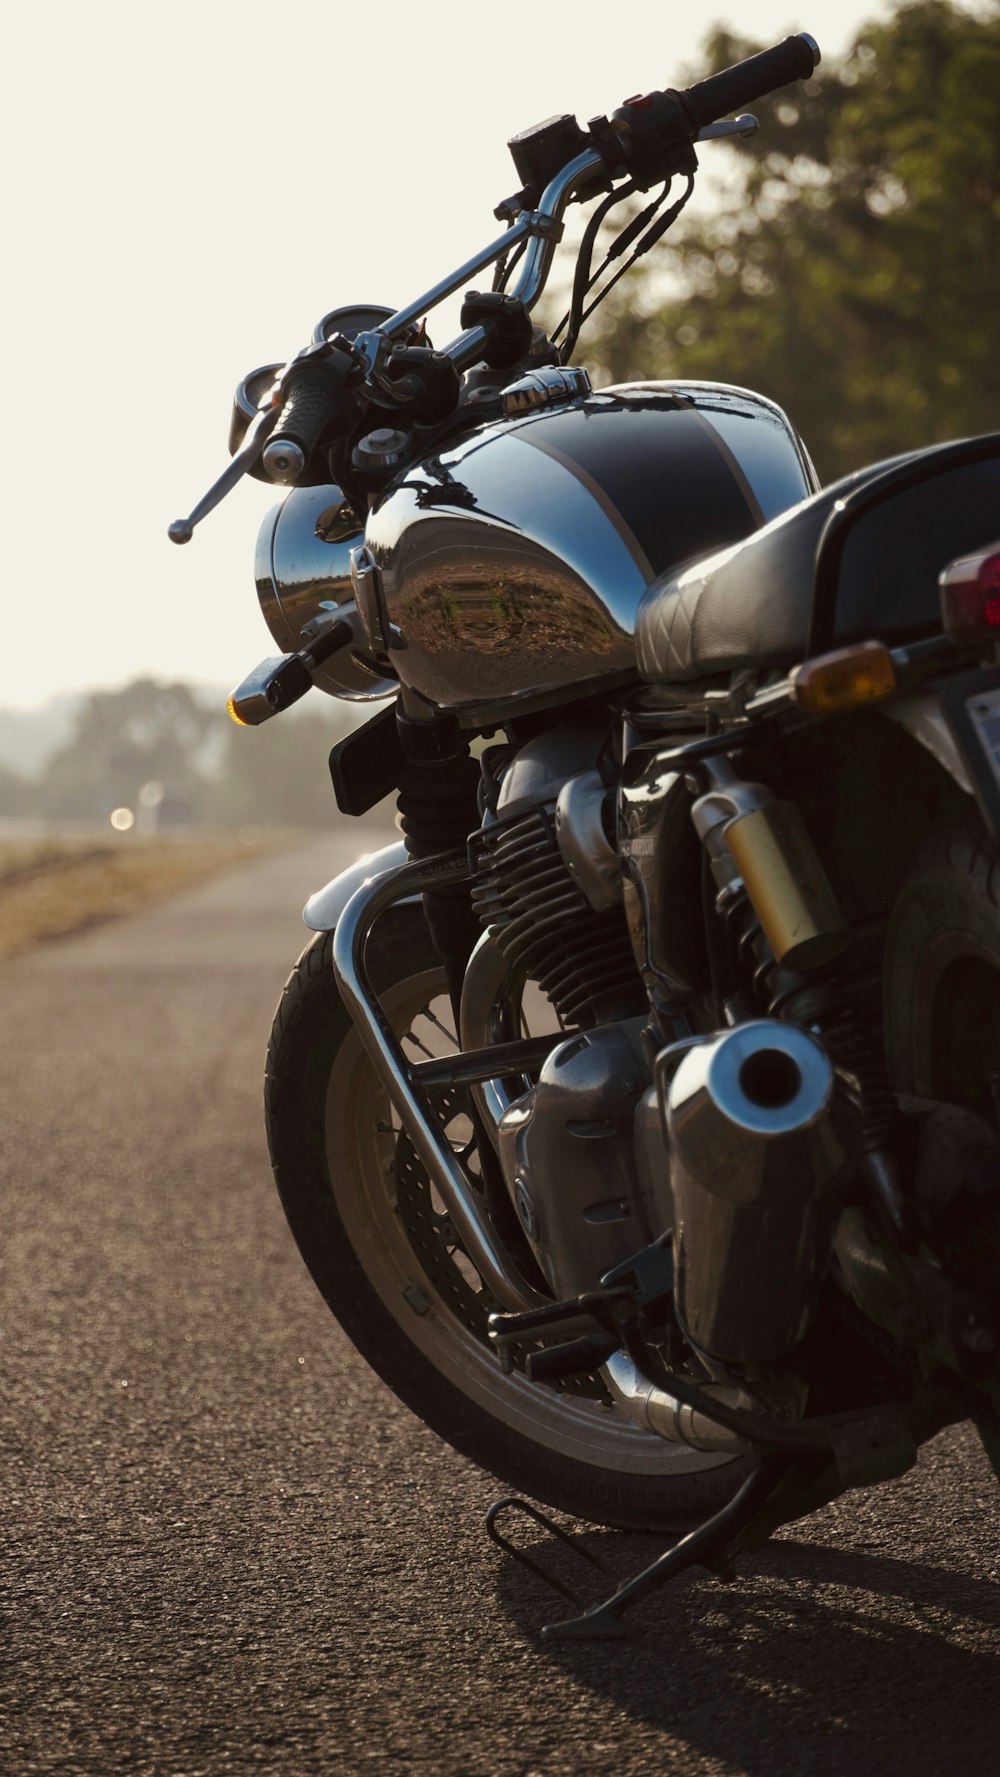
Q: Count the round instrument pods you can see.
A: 2